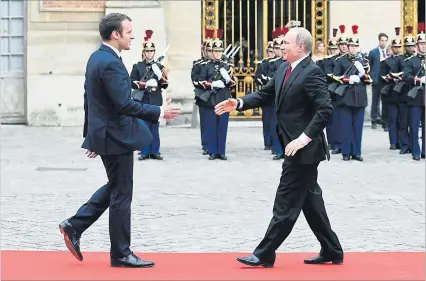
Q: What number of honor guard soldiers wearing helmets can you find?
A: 12